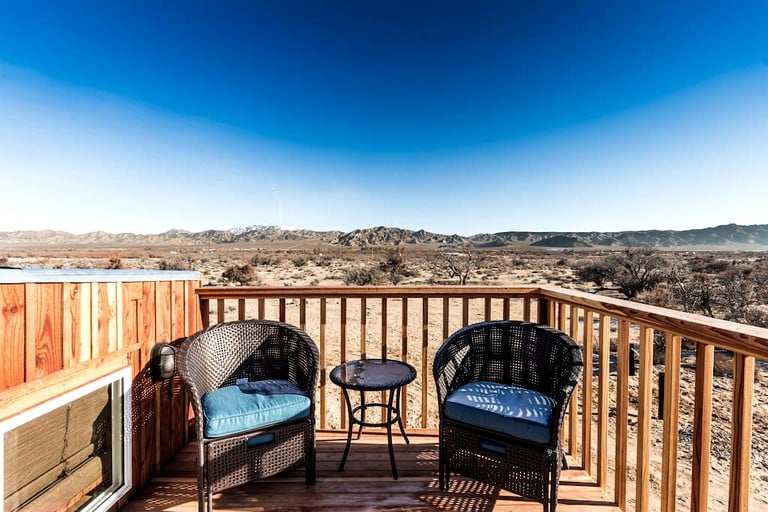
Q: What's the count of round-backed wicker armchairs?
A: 2